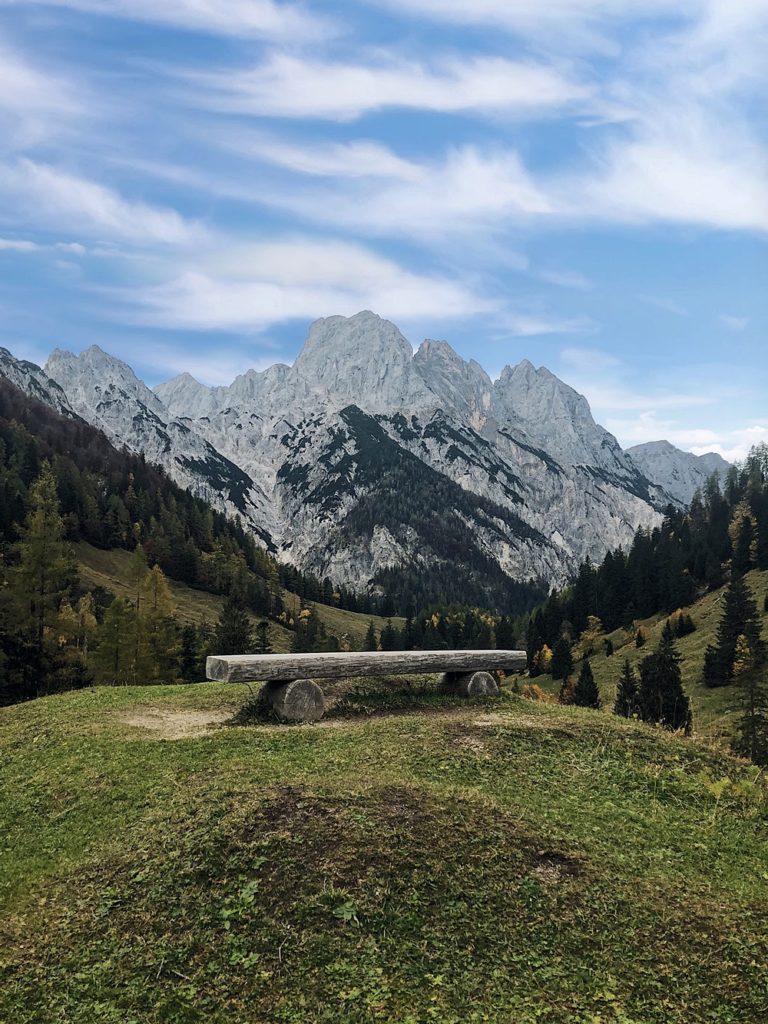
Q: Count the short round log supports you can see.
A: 2